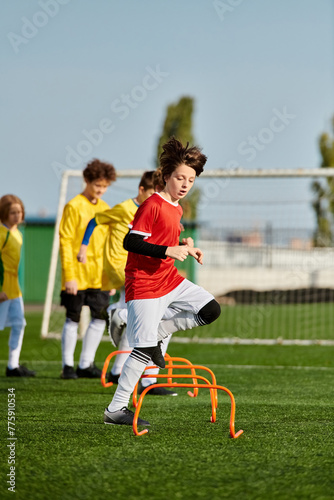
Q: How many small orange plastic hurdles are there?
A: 5